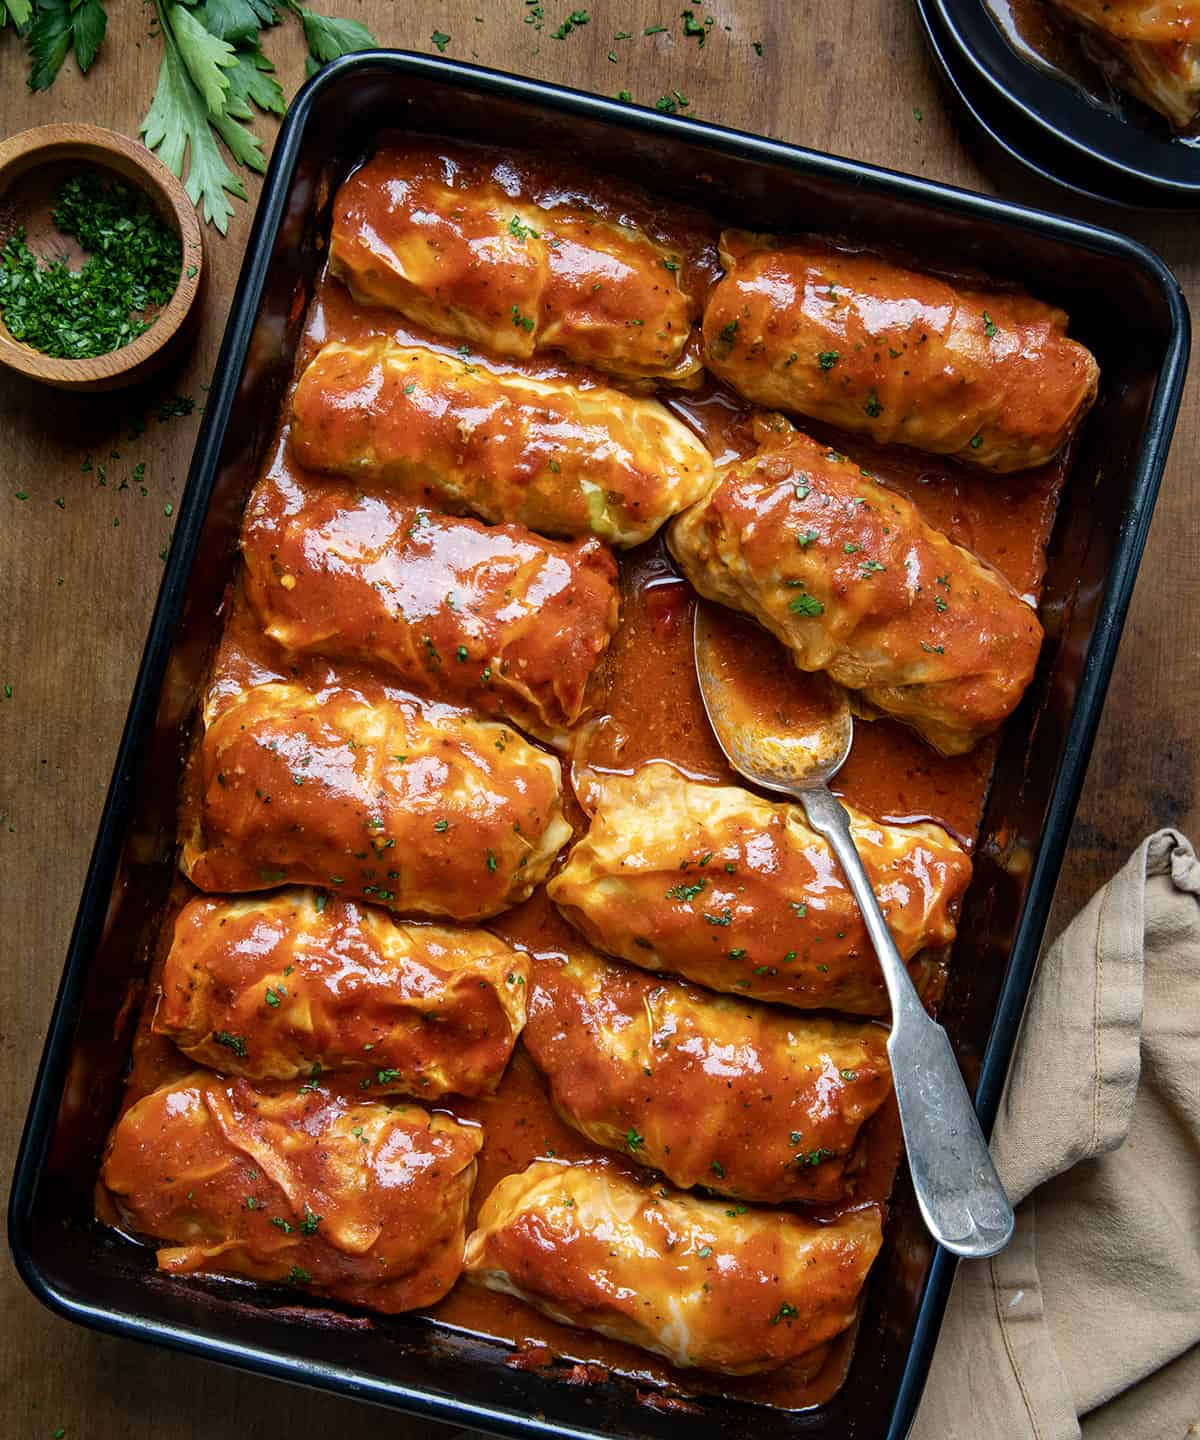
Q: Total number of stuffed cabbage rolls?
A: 12